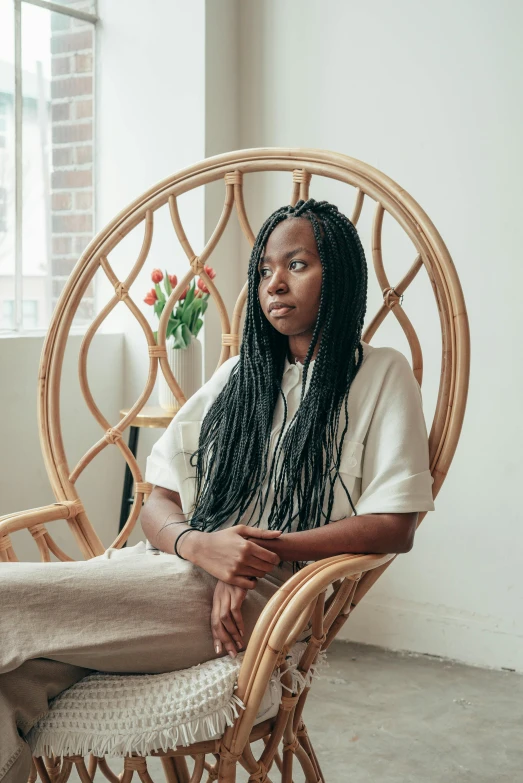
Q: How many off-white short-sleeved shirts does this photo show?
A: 1